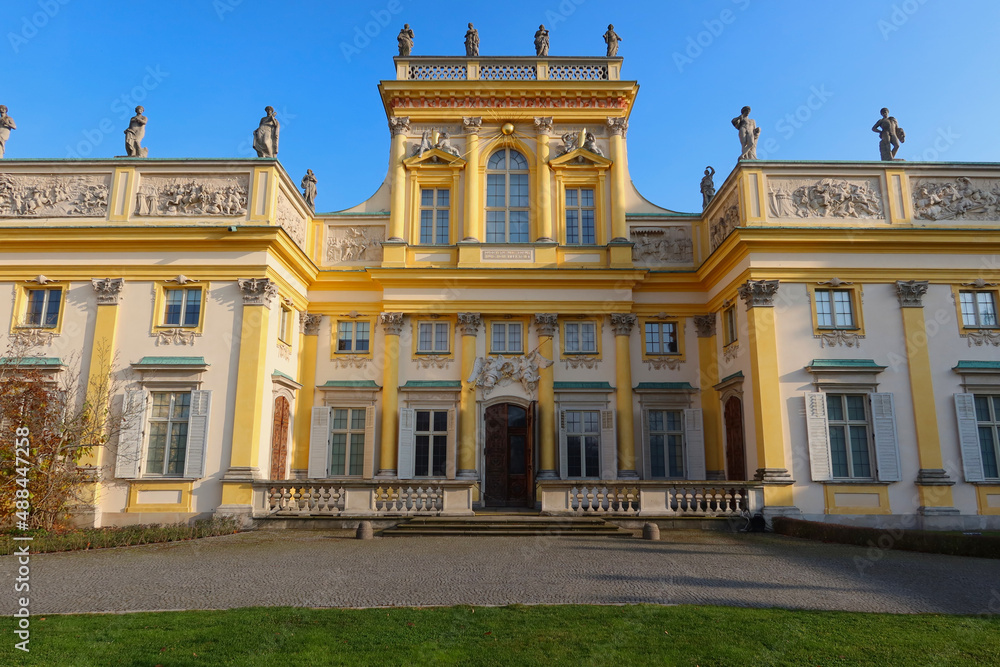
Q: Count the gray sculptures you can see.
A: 11